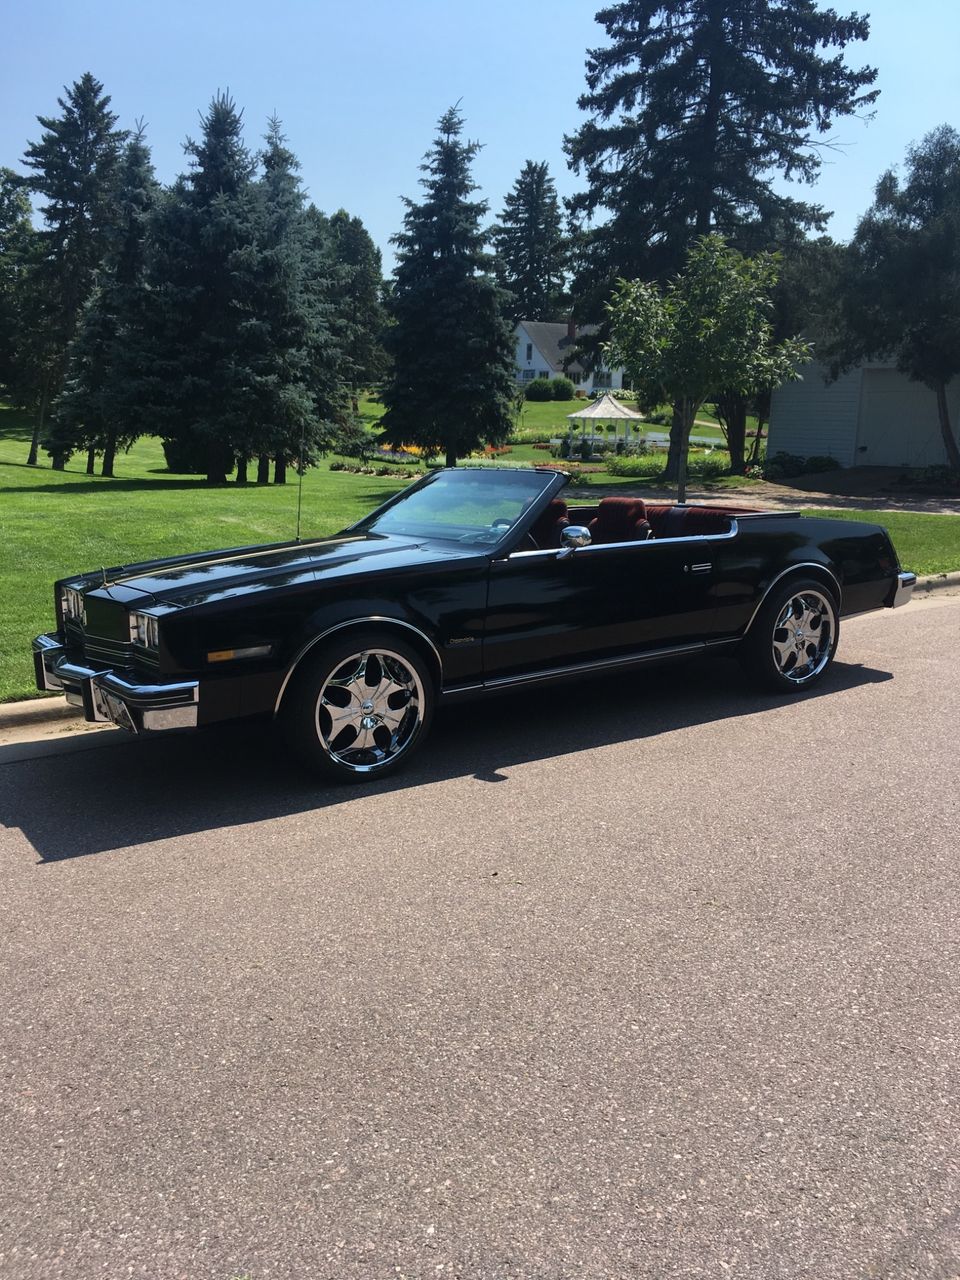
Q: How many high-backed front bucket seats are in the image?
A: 2